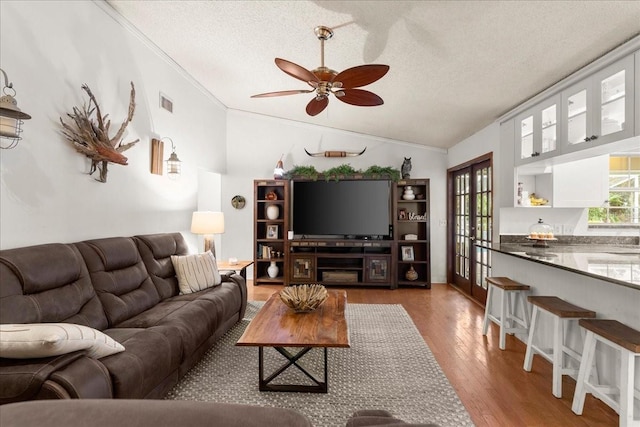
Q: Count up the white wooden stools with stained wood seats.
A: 3